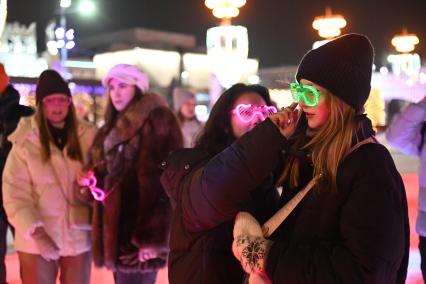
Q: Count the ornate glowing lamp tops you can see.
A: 3